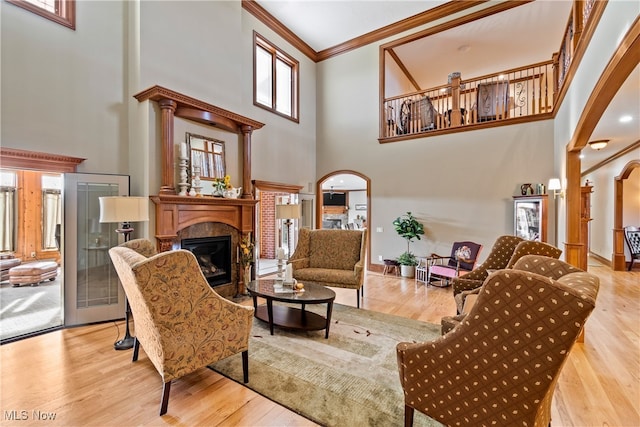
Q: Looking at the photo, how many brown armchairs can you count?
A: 2